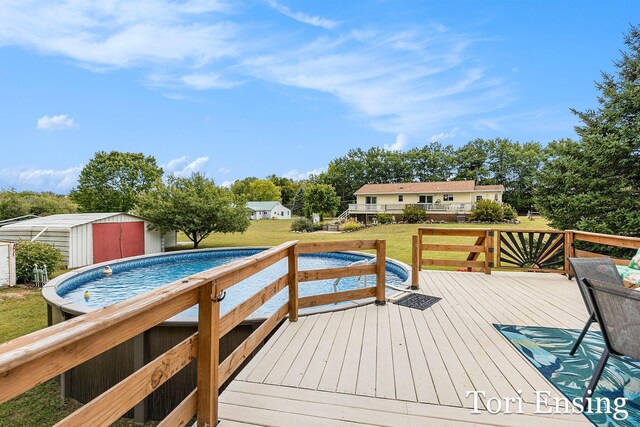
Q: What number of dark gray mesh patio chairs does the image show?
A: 2